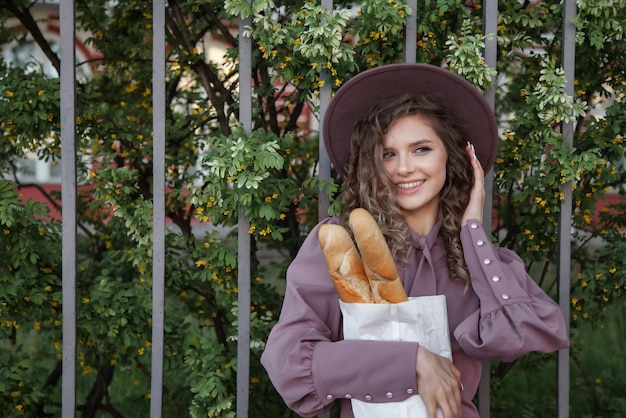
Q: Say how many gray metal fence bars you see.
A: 7